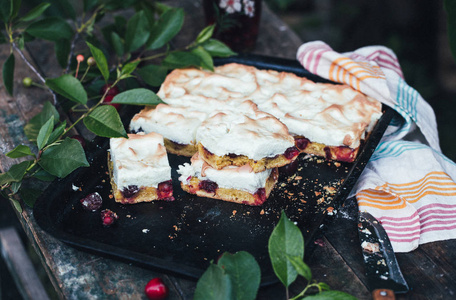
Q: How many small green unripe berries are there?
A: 2